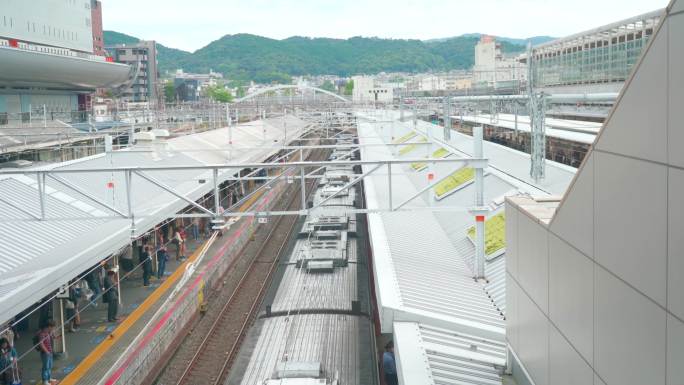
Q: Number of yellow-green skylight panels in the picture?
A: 5